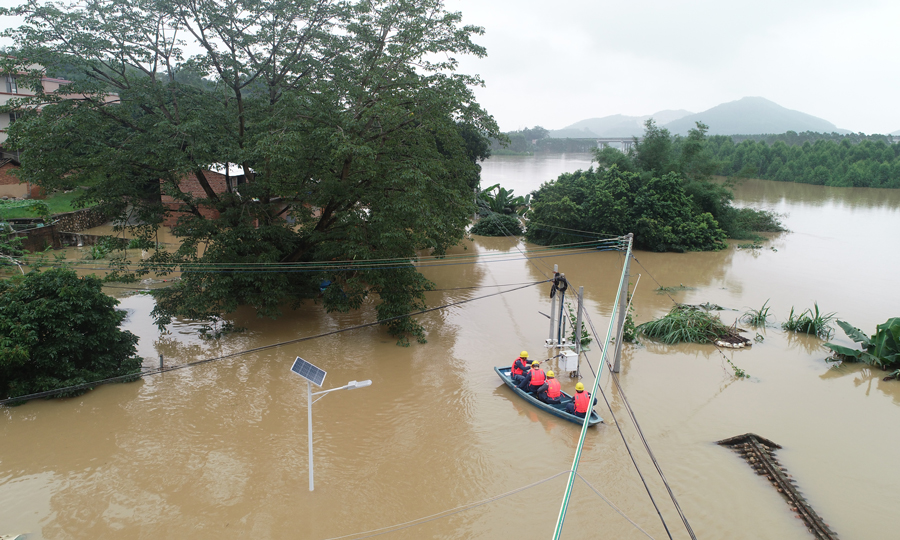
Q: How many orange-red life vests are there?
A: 4